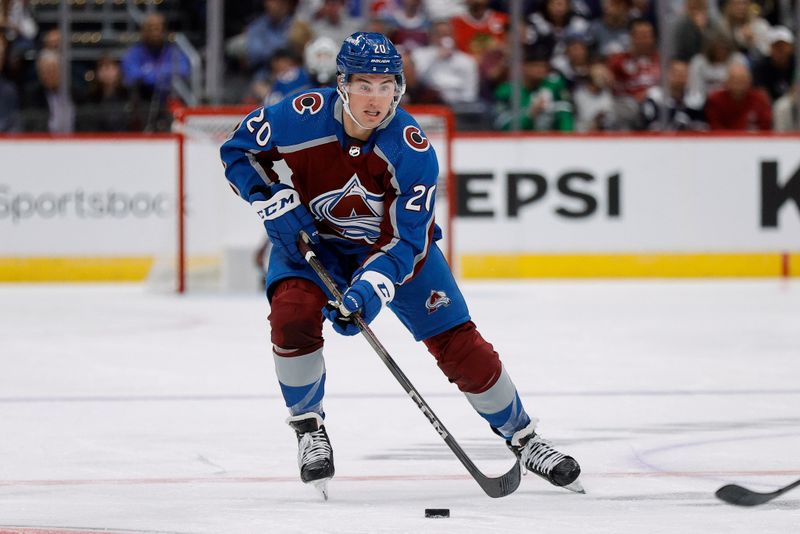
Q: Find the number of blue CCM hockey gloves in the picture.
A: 2